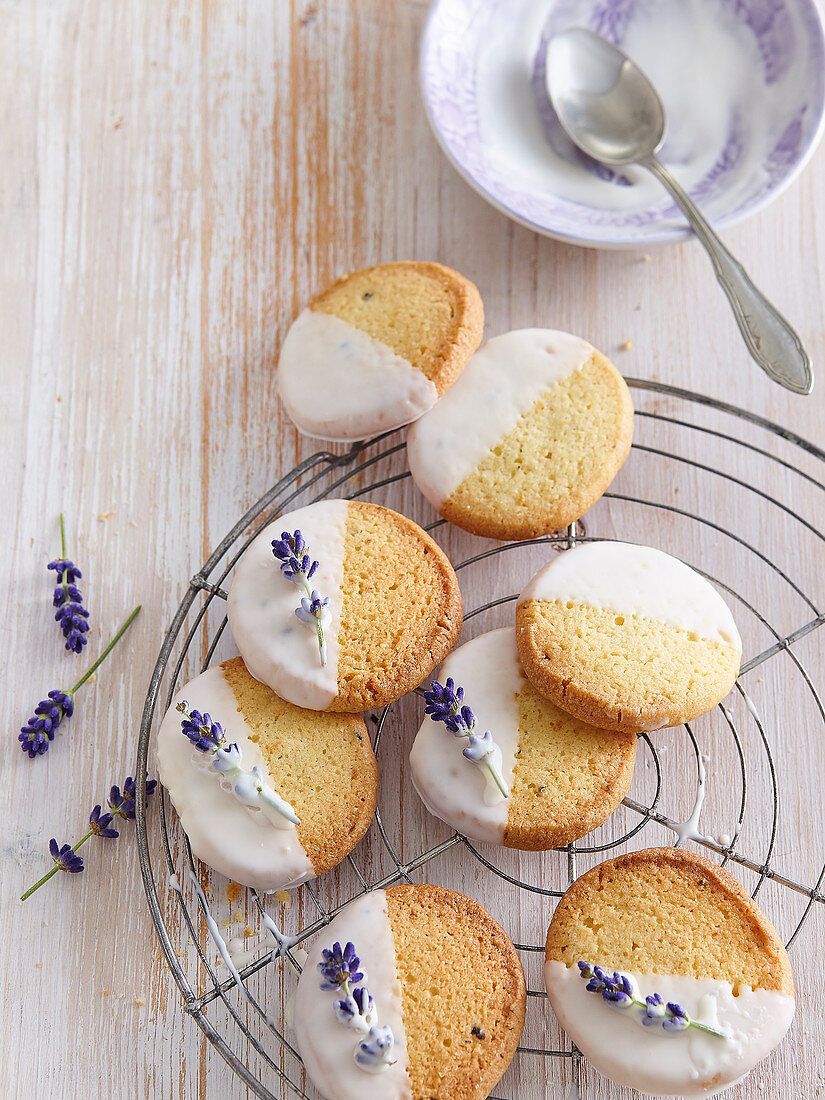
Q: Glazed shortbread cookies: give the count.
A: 8